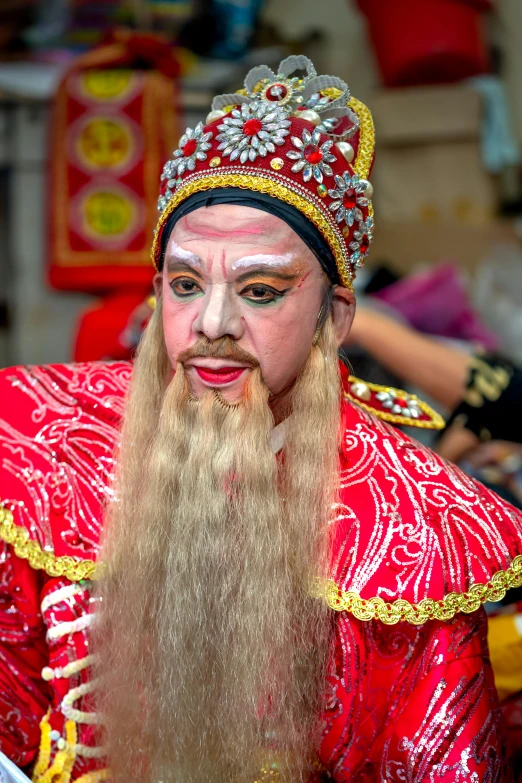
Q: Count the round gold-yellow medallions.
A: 3